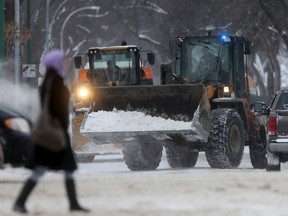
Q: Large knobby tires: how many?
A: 4